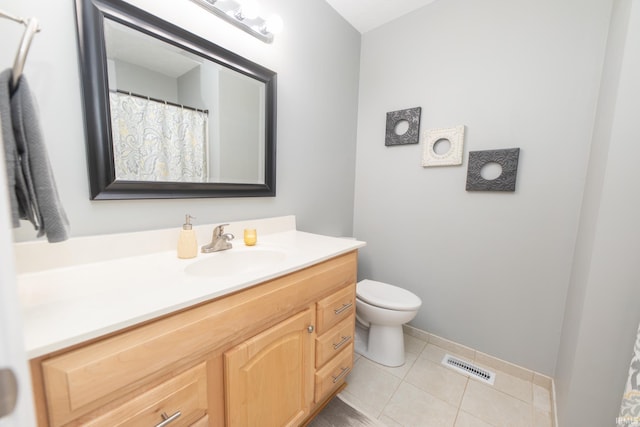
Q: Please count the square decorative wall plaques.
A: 3